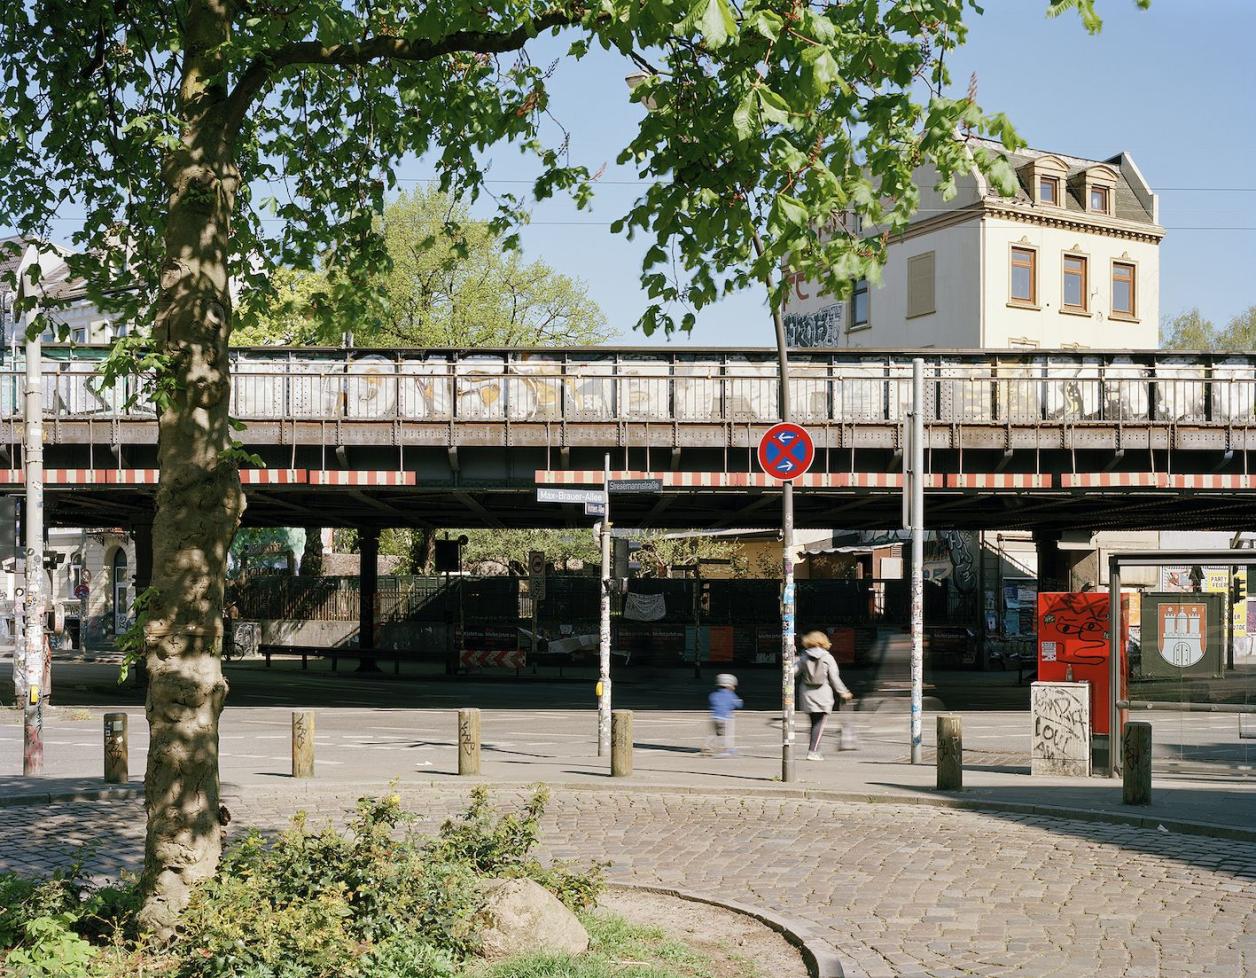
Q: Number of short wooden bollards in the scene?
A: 6